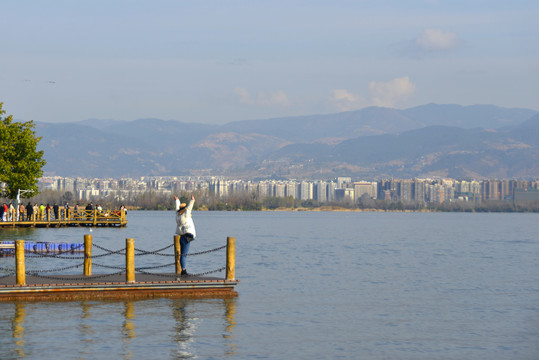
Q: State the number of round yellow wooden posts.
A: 5